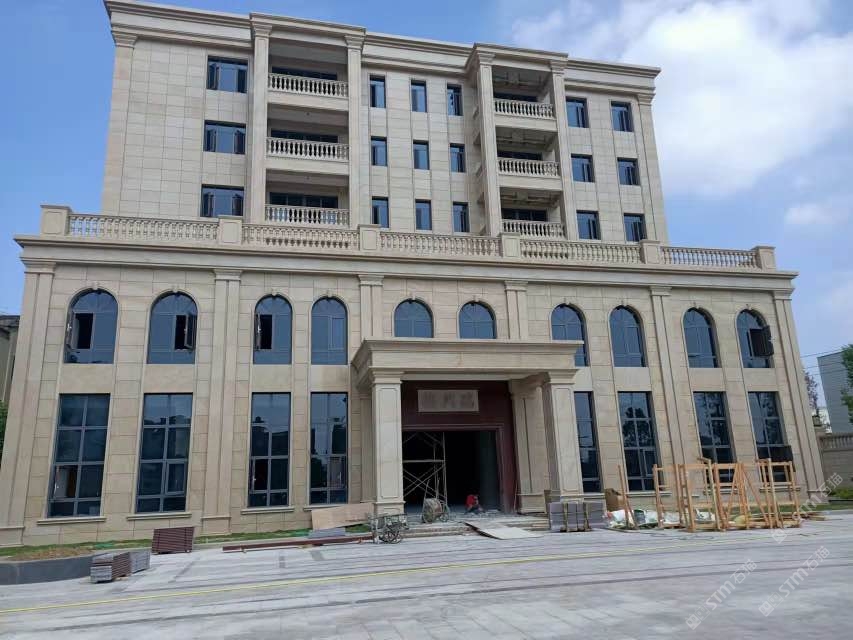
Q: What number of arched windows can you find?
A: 10